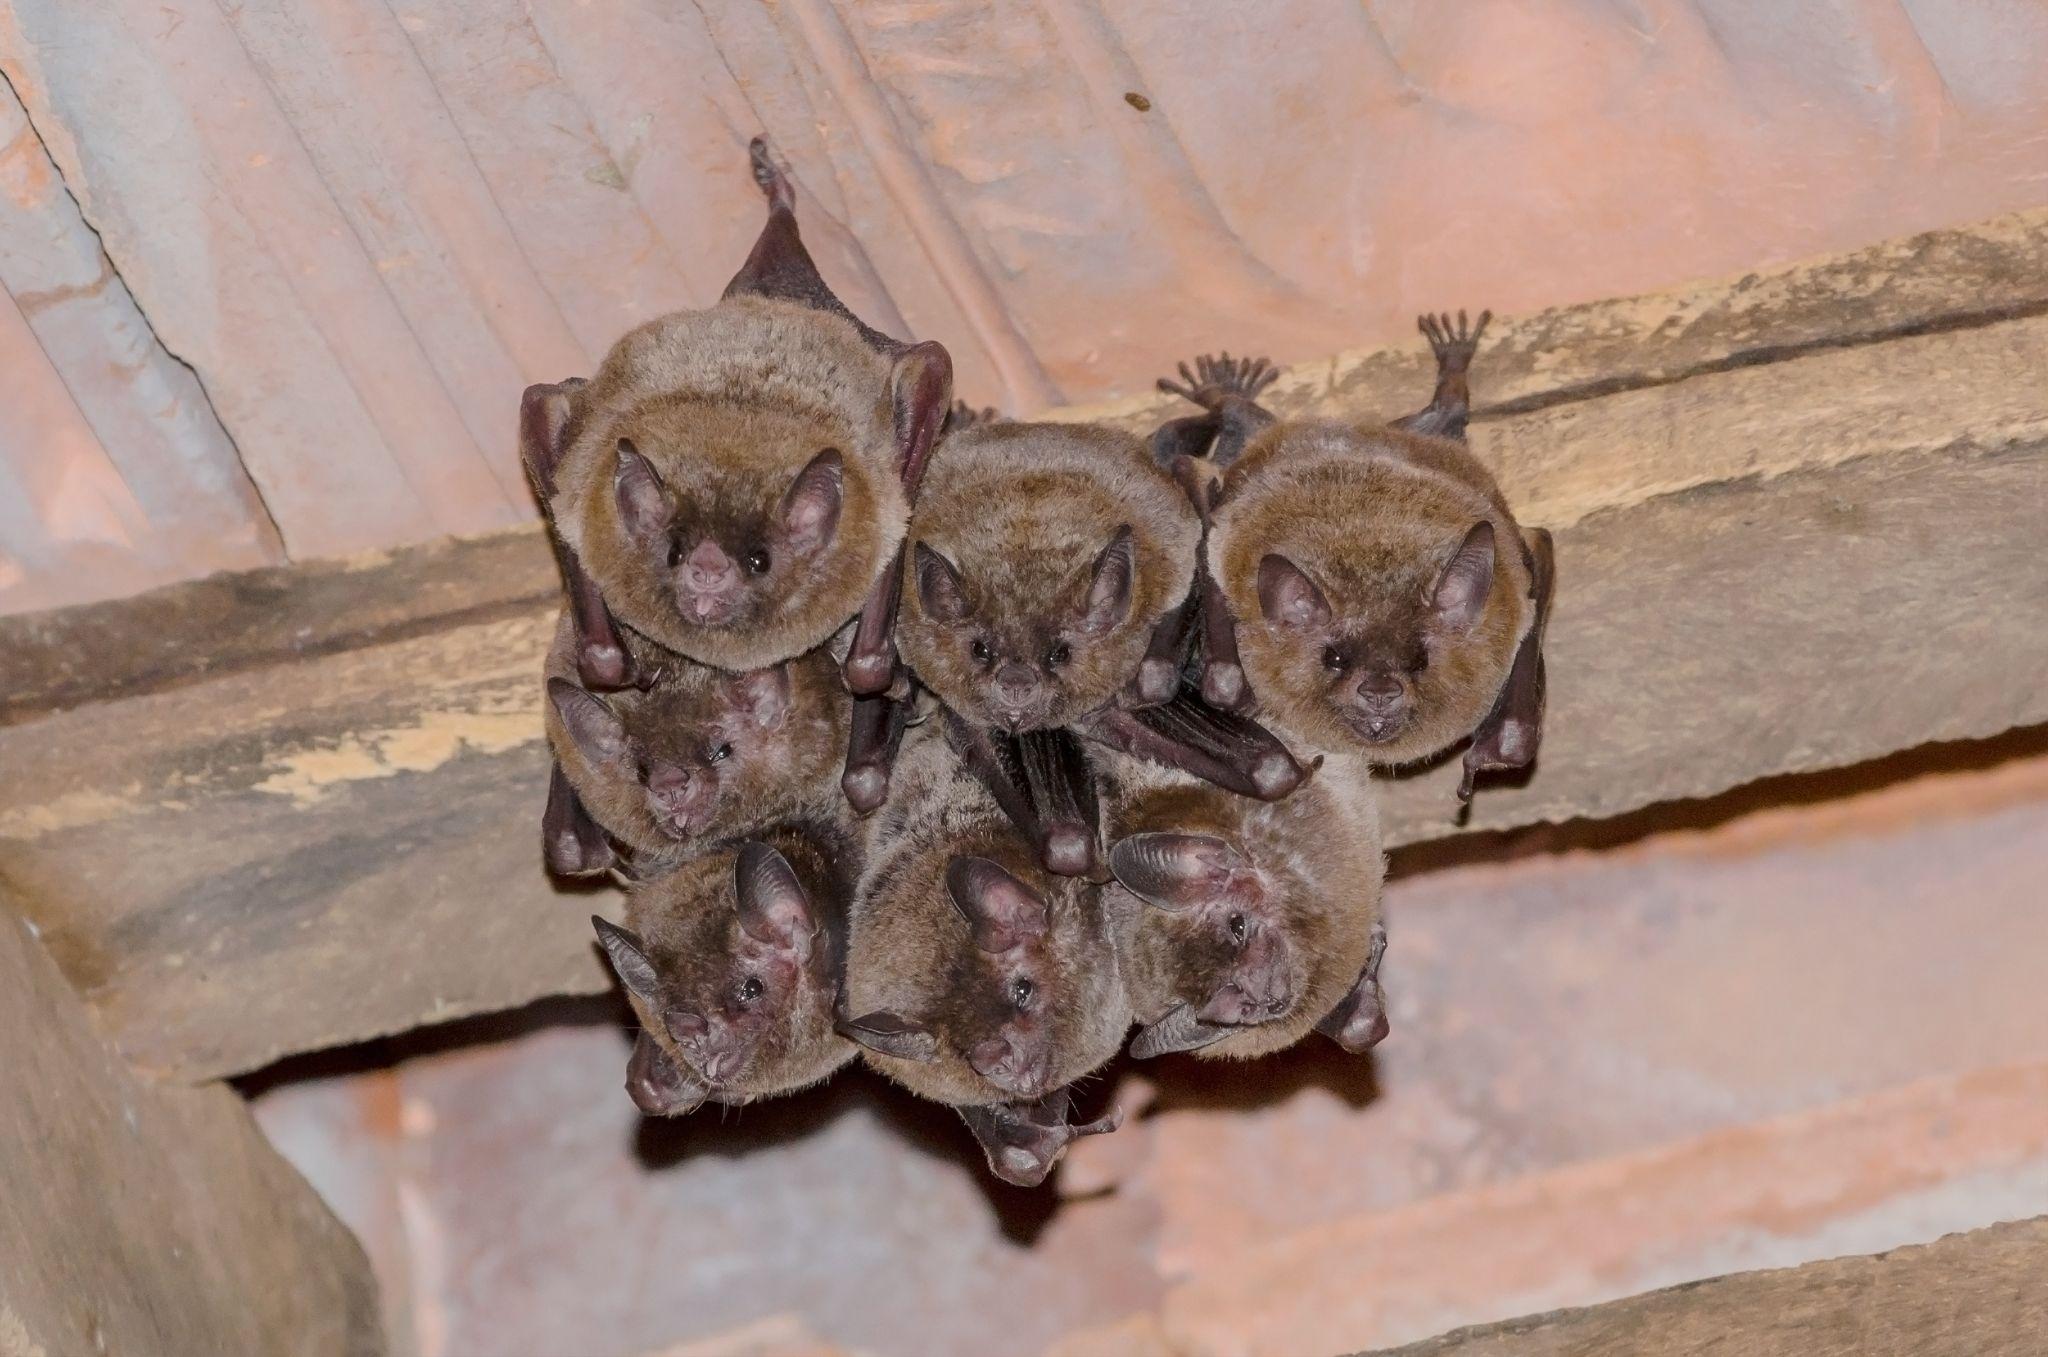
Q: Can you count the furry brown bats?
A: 7